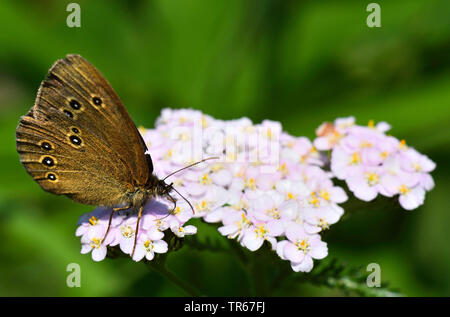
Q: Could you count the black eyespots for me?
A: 8